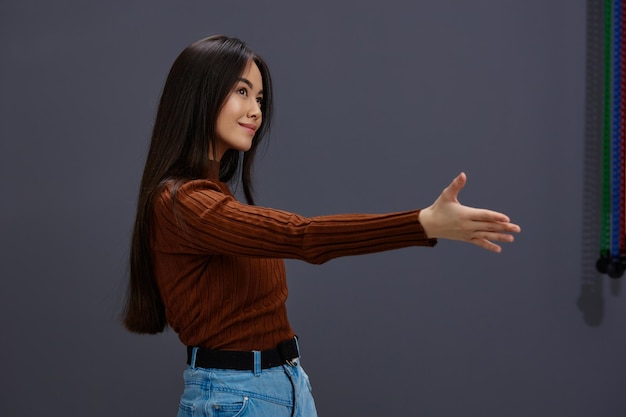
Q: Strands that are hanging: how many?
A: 3